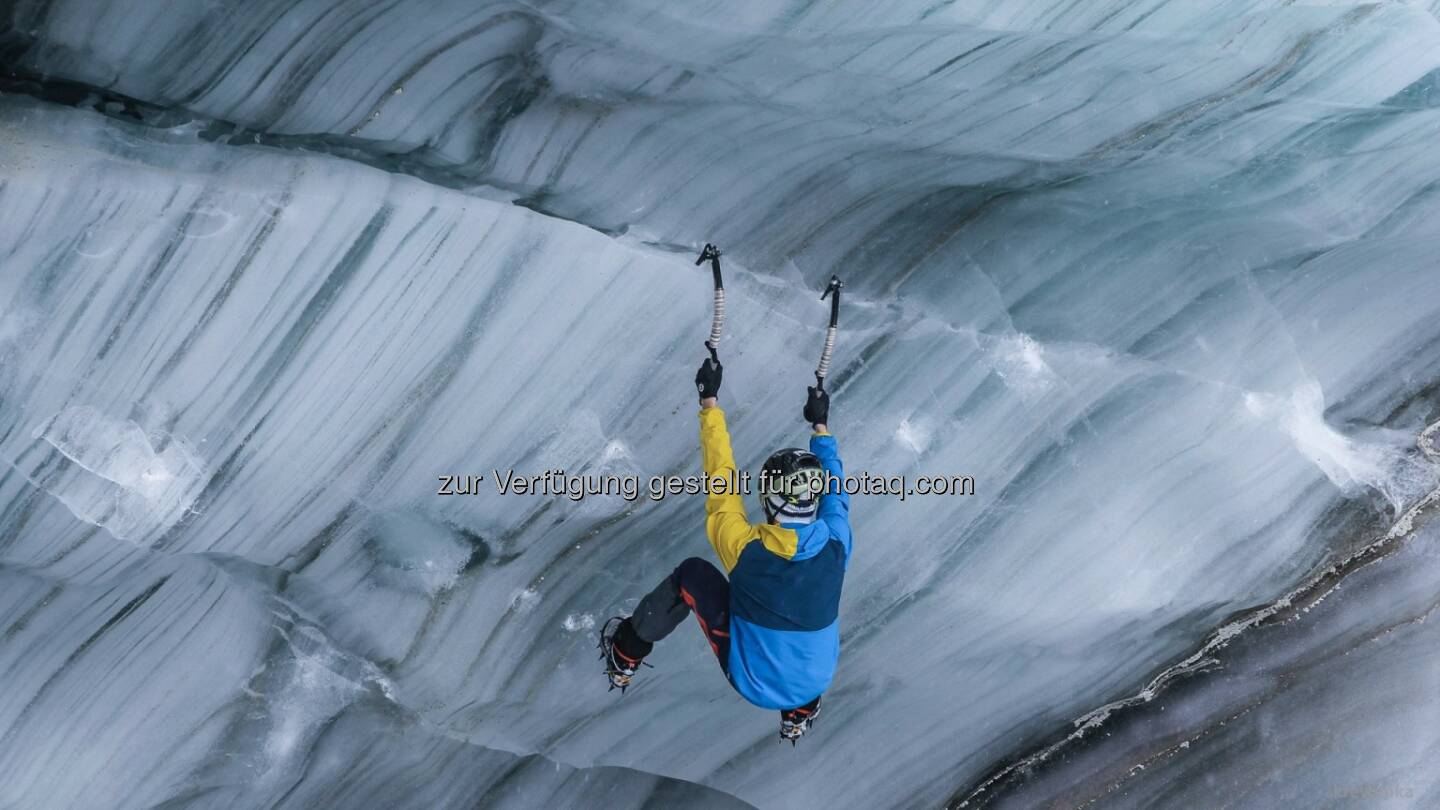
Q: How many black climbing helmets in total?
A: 1